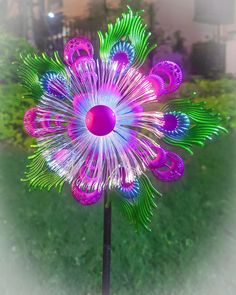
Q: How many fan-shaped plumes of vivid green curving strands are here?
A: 5